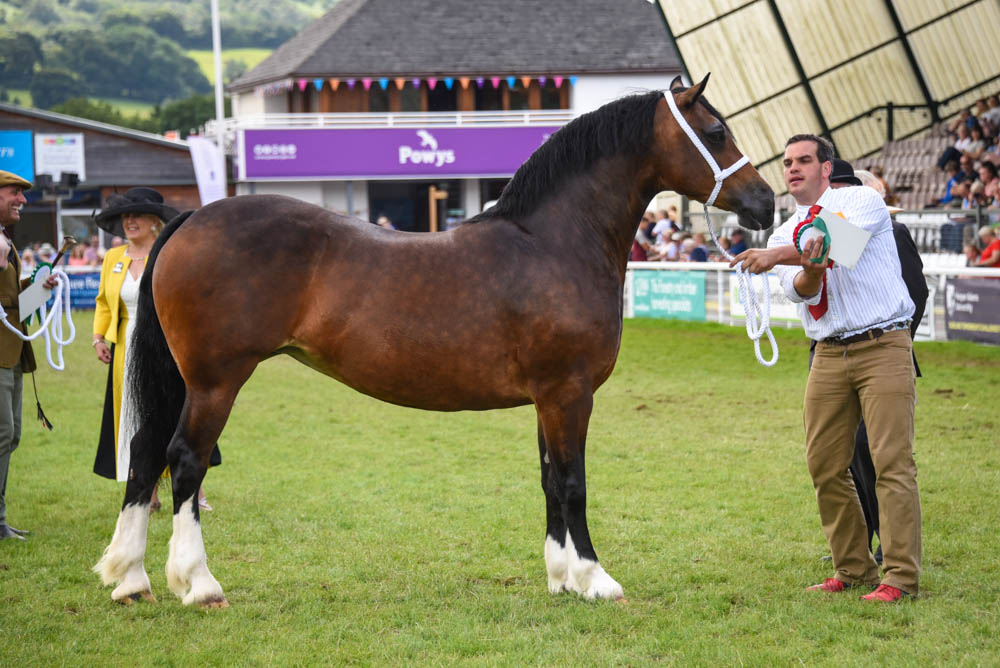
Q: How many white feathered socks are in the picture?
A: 4